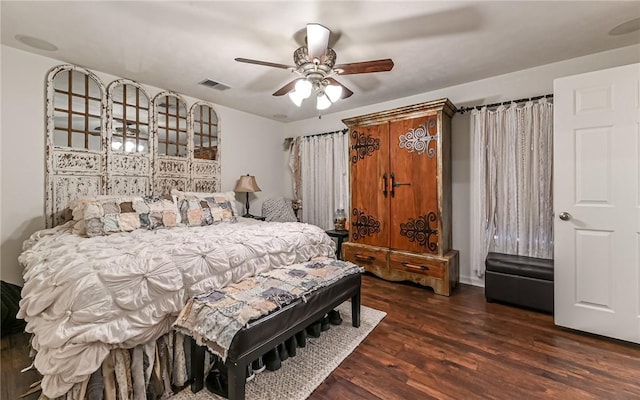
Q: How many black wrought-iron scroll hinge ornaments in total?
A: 4